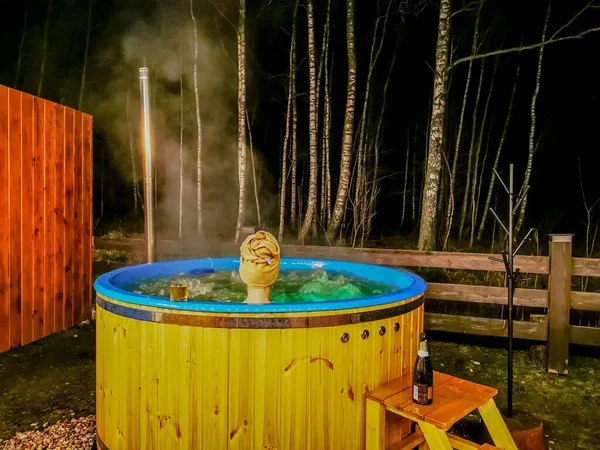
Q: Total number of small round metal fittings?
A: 4